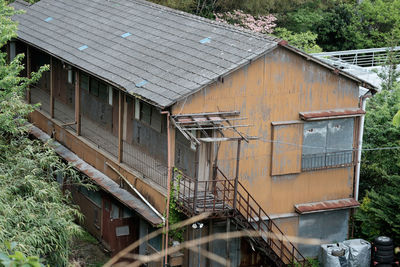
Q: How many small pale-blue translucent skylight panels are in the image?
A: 5